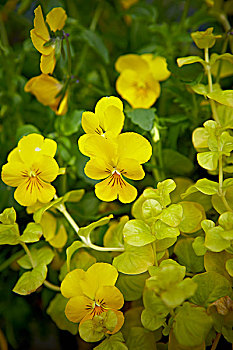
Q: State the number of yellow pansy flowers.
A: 7